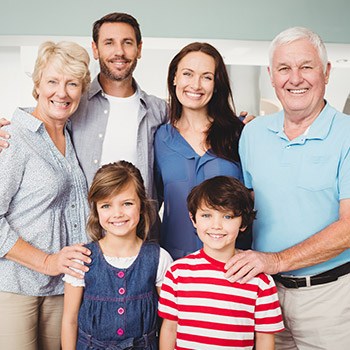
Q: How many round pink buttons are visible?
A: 4